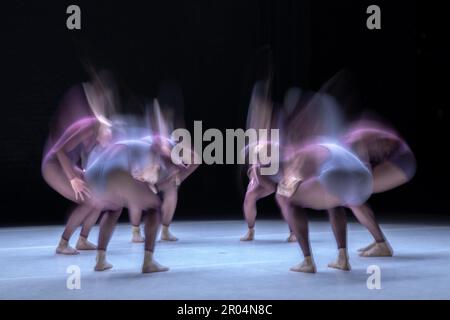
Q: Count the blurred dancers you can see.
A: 6